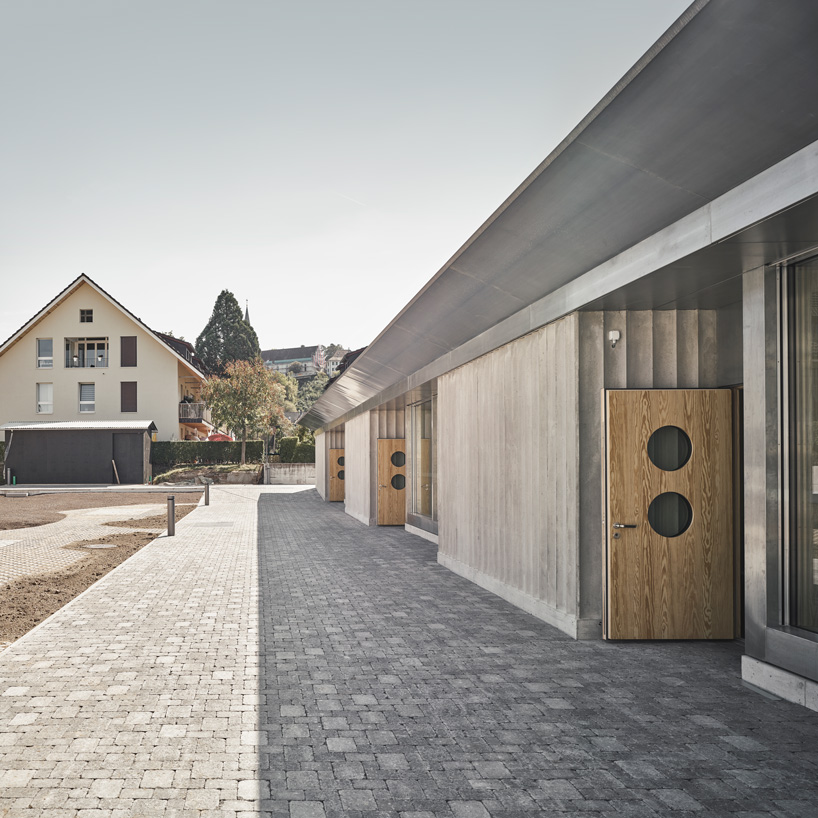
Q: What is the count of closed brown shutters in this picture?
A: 2